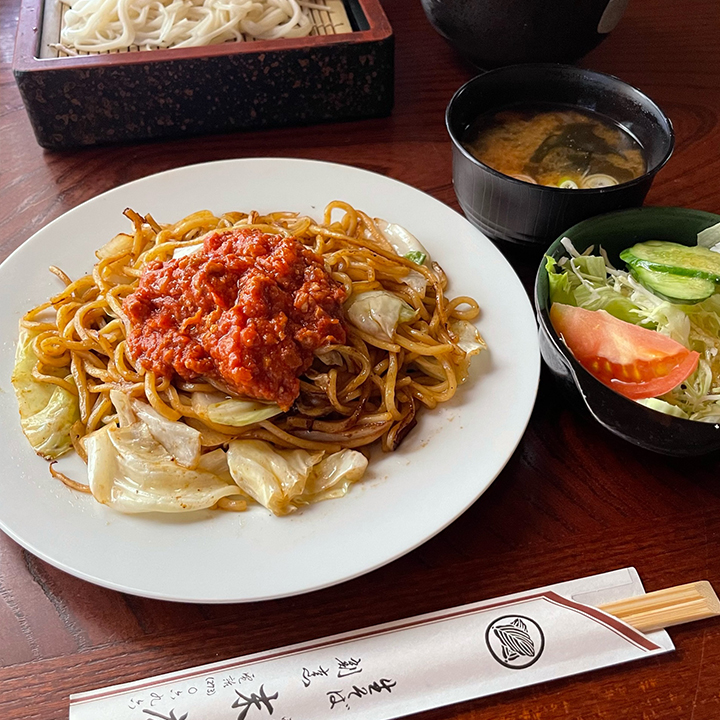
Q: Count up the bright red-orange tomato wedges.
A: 1